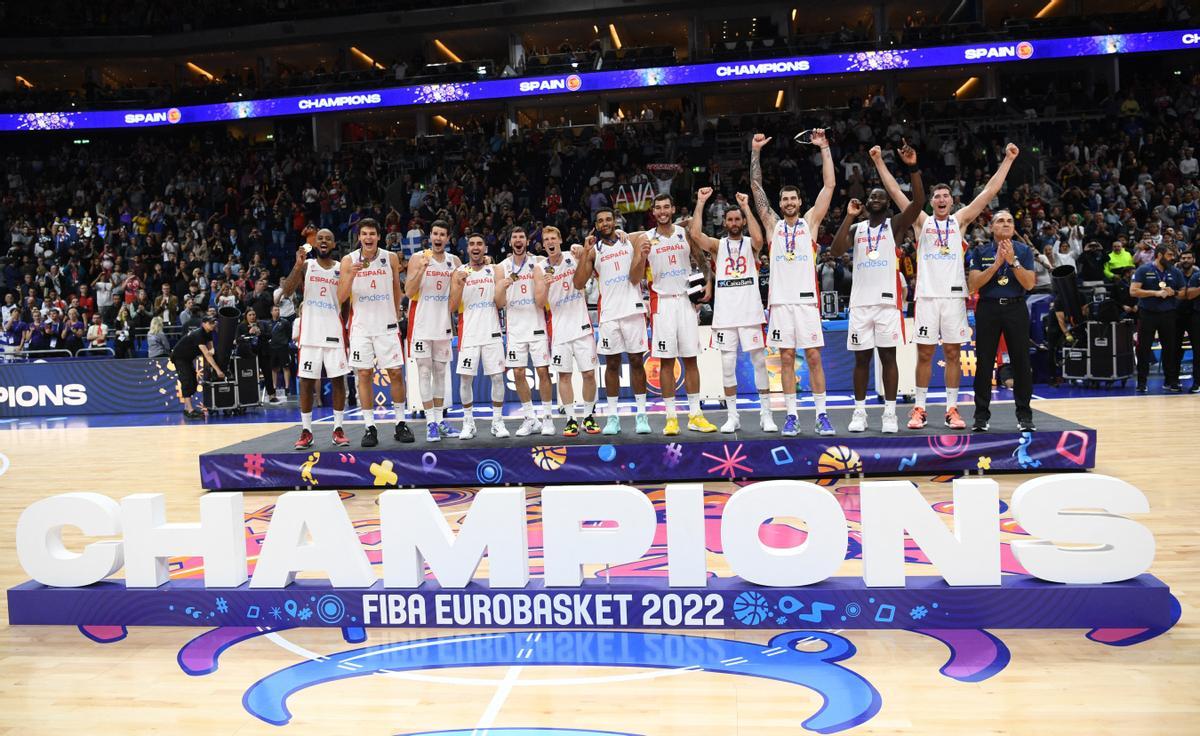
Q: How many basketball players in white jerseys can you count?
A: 12